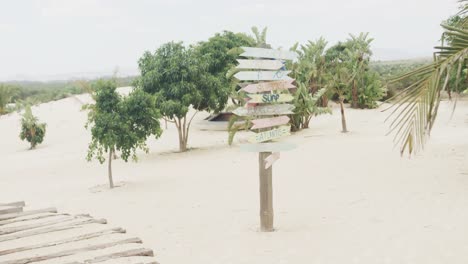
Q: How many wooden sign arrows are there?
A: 10